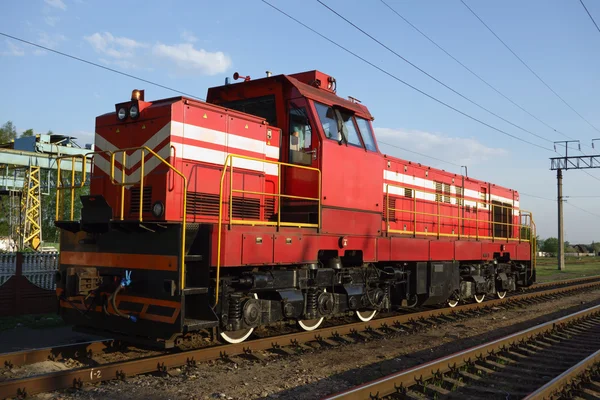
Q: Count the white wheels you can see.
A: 6